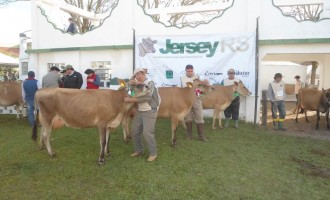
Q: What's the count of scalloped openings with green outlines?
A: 3